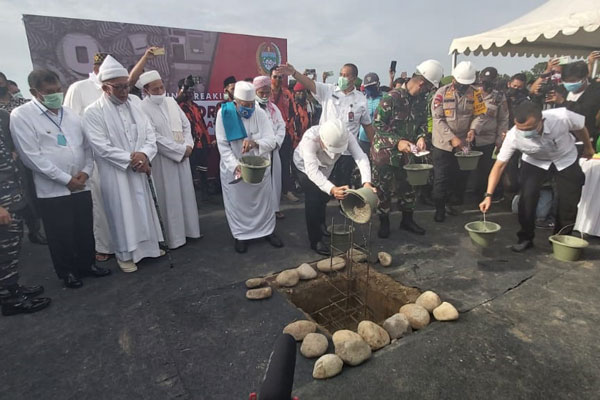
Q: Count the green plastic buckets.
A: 7